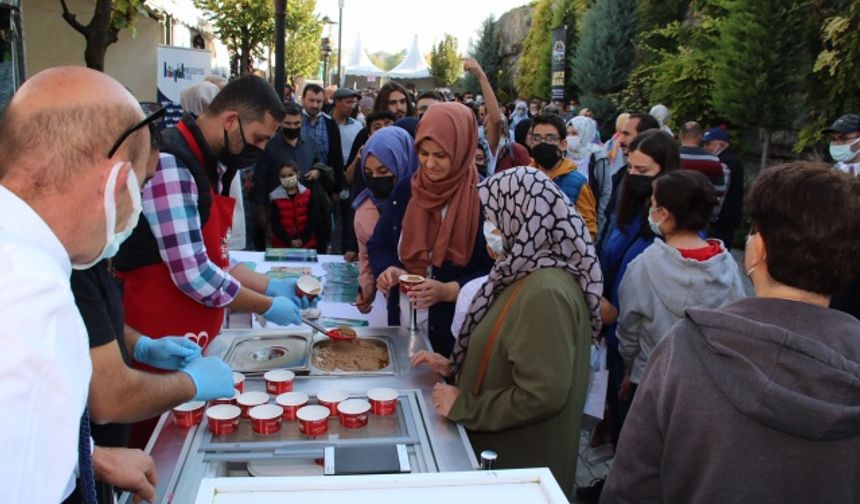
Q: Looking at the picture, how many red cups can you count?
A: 14